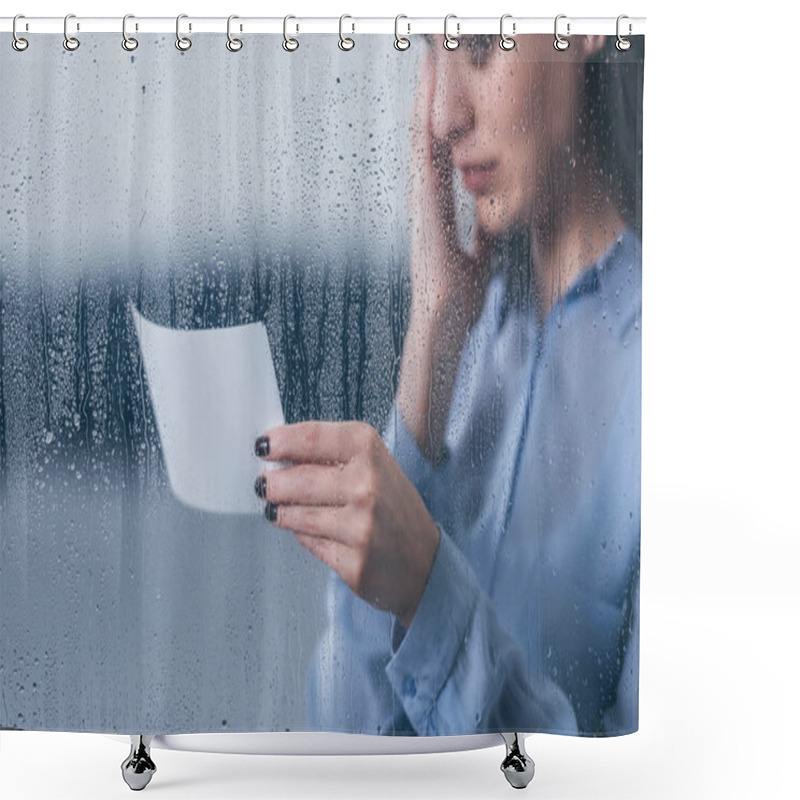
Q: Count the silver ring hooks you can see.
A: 12